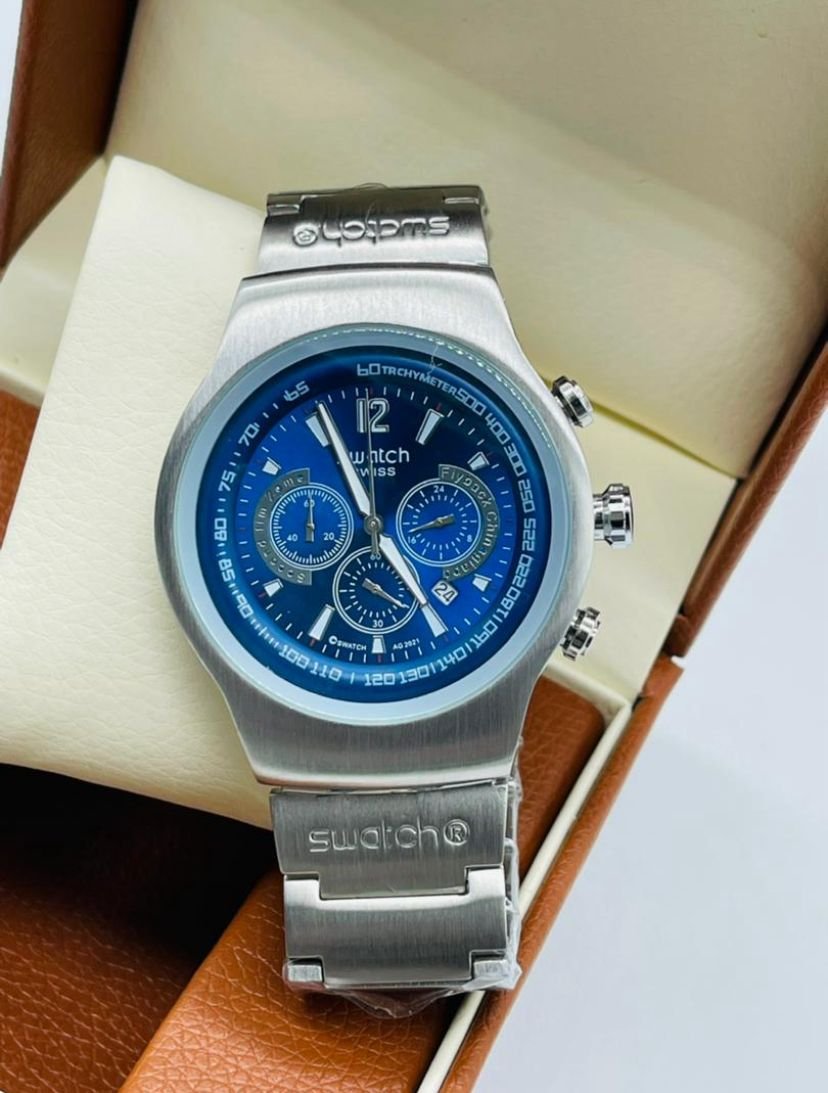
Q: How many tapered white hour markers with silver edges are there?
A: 9